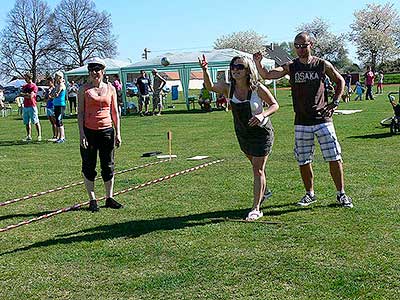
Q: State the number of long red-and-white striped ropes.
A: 2